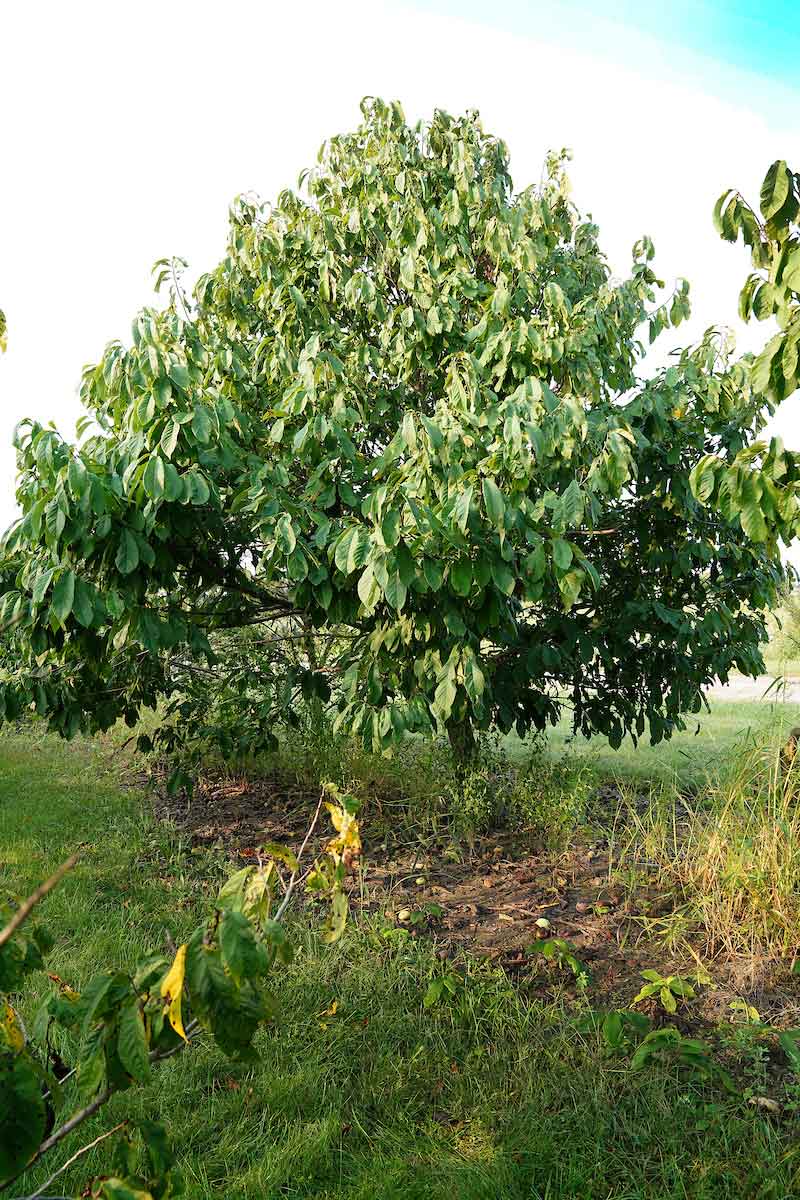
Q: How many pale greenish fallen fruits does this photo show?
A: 3